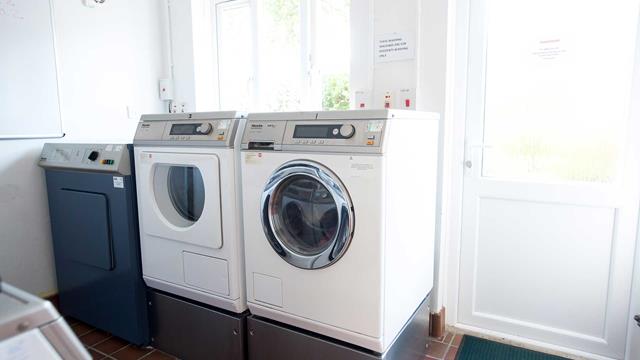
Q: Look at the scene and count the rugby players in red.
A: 0